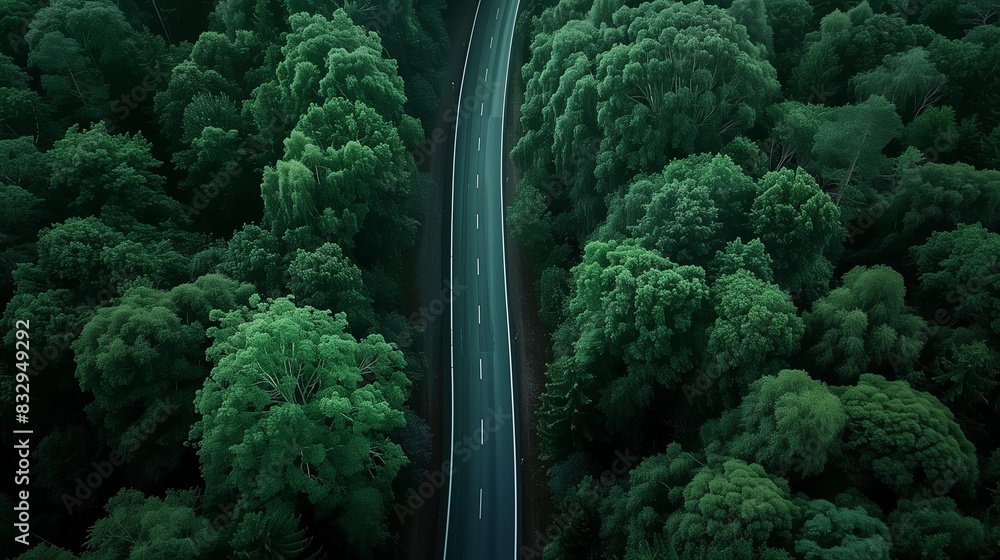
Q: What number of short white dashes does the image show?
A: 12